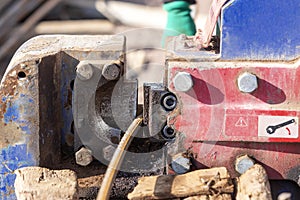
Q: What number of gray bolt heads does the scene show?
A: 8